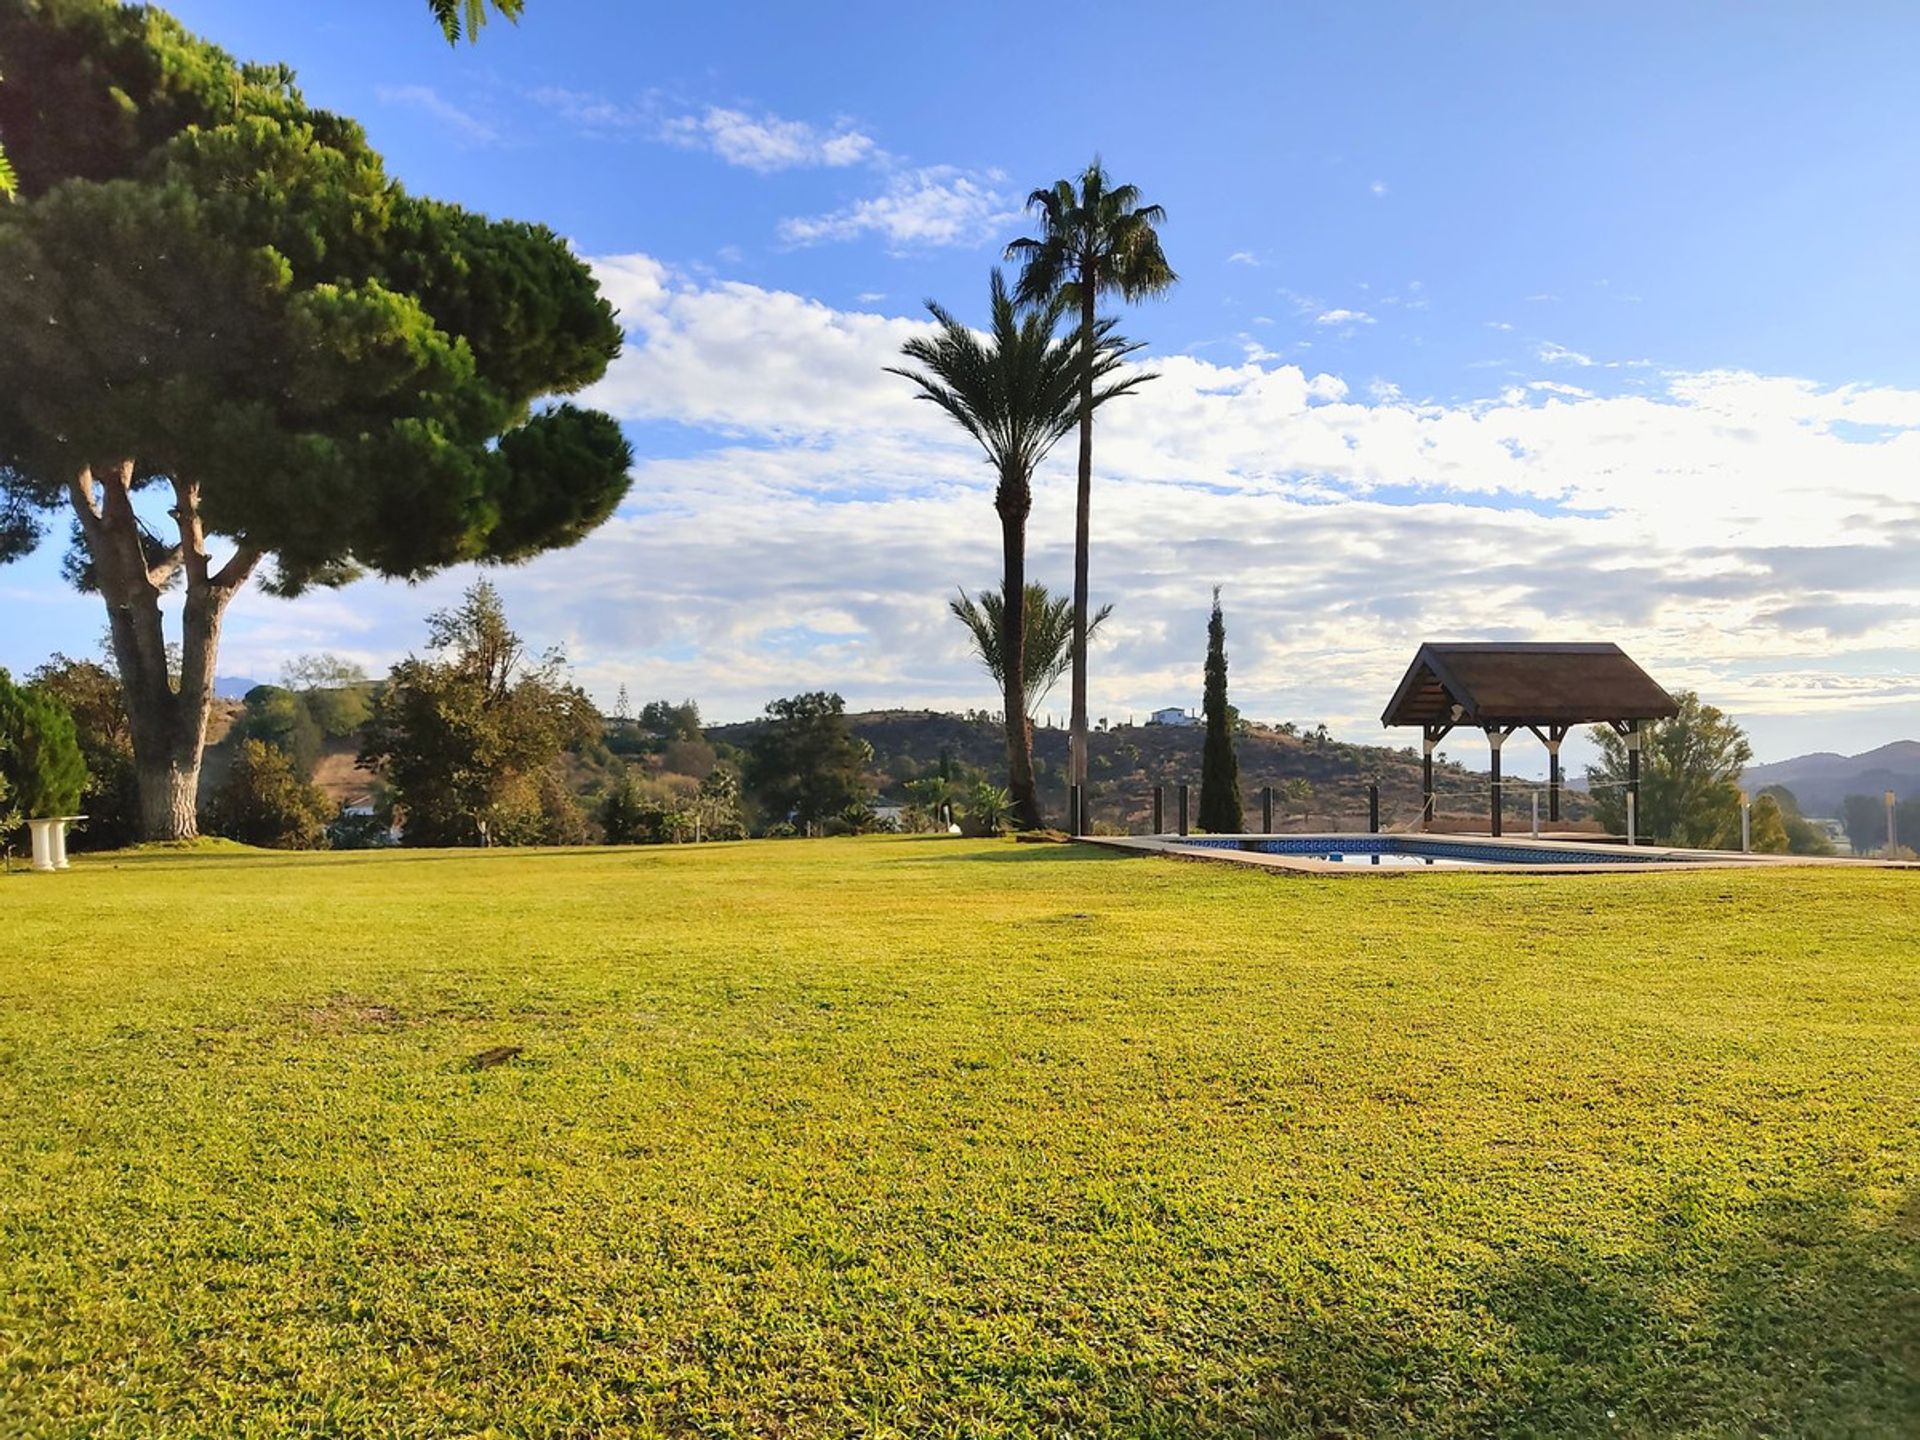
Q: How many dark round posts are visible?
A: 5